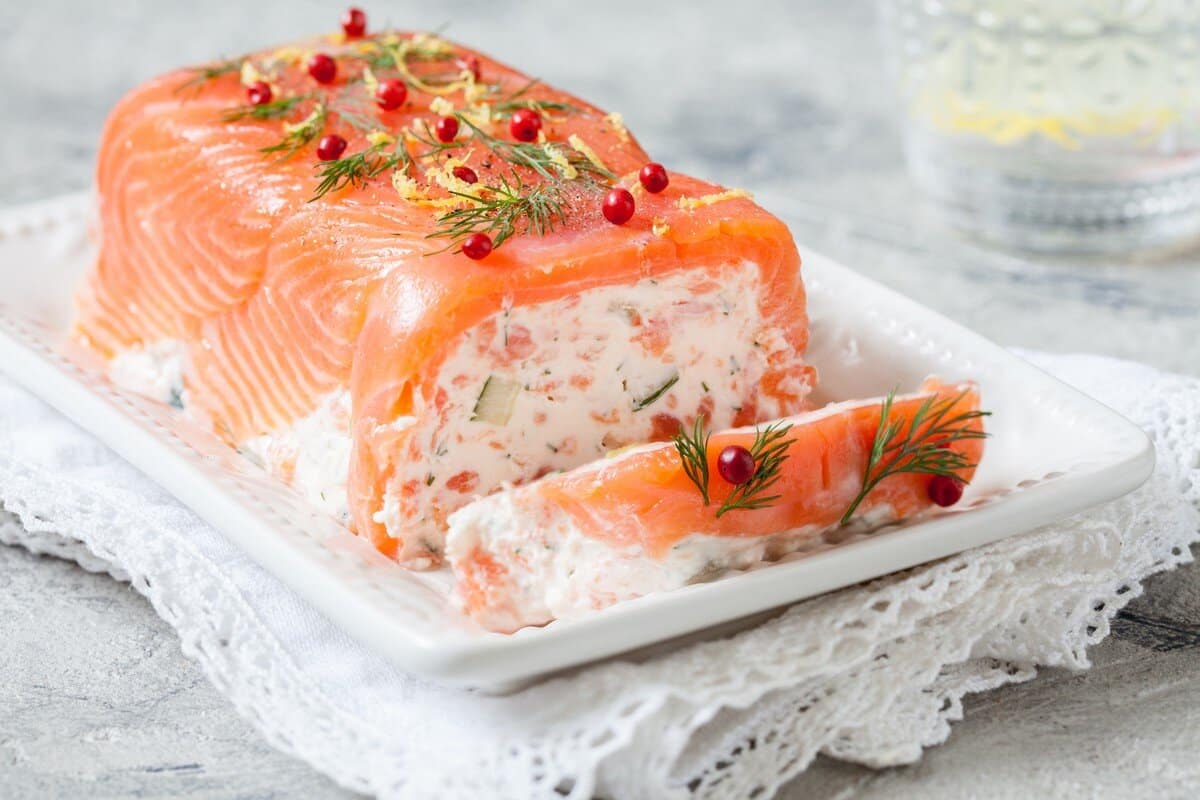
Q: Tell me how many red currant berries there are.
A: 14